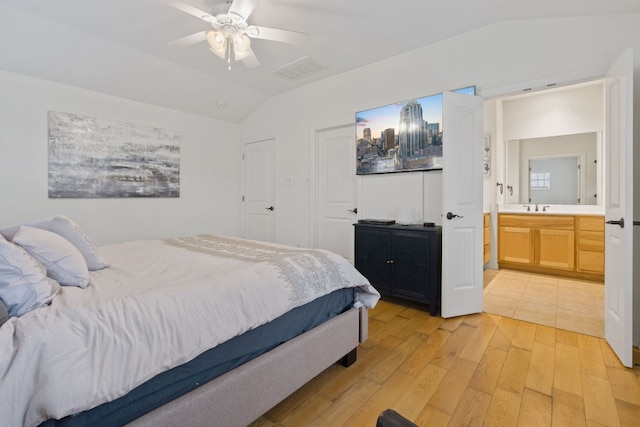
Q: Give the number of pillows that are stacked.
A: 3